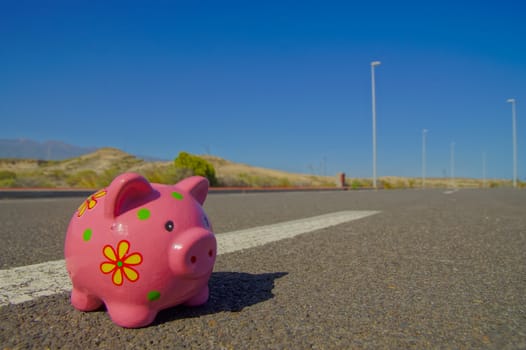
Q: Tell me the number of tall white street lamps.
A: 5